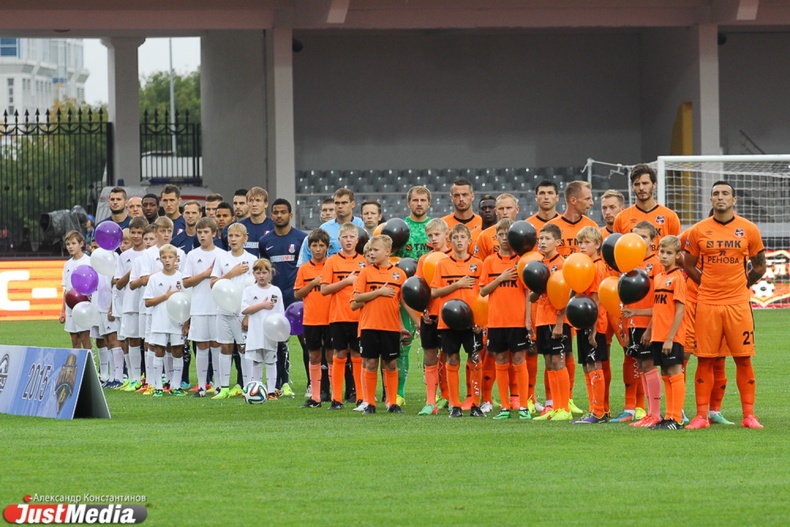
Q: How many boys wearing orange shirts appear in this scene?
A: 11